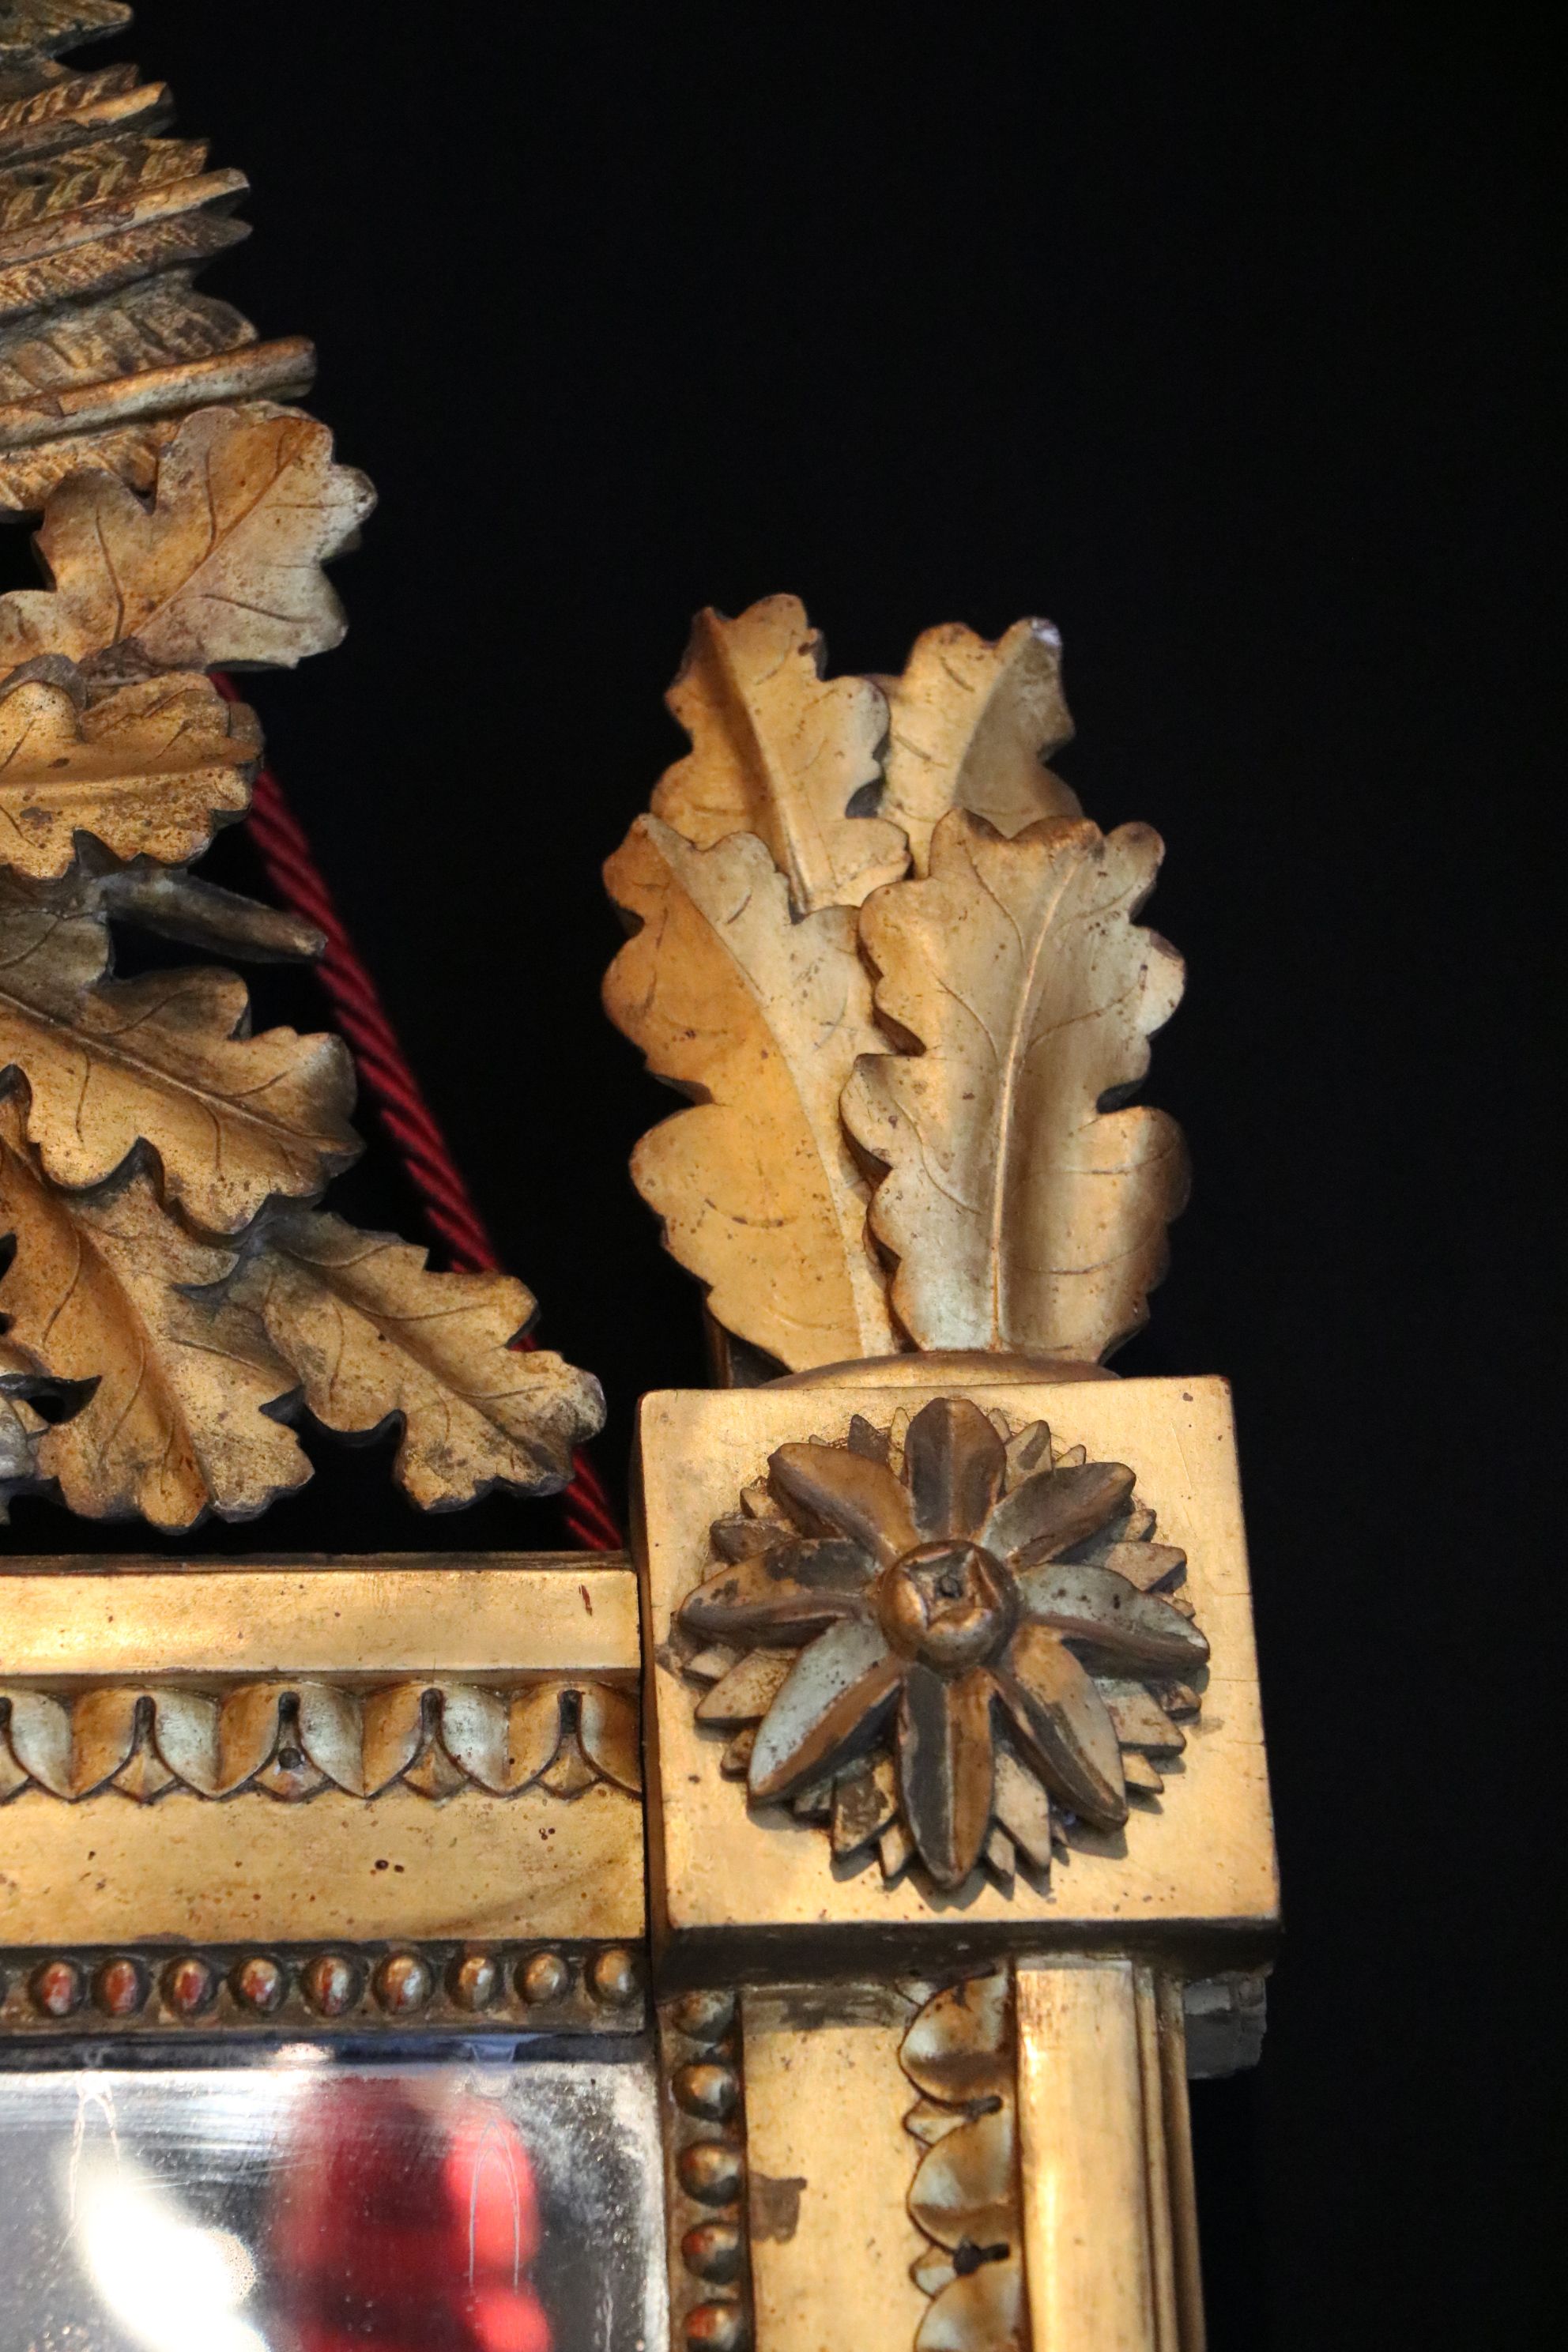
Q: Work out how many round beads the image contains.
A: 14